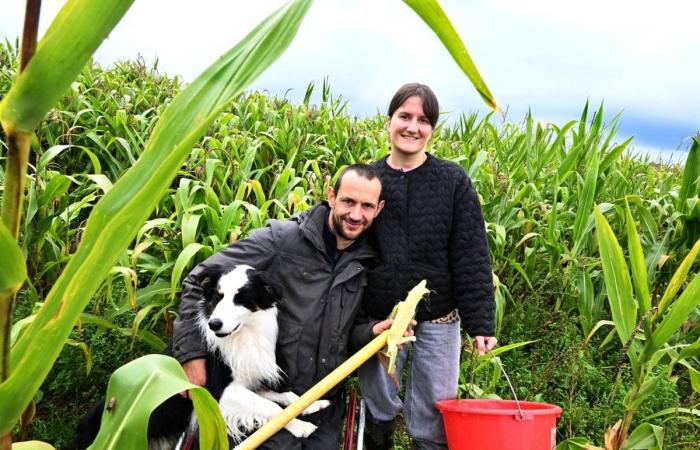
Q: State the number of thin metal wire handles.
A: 1